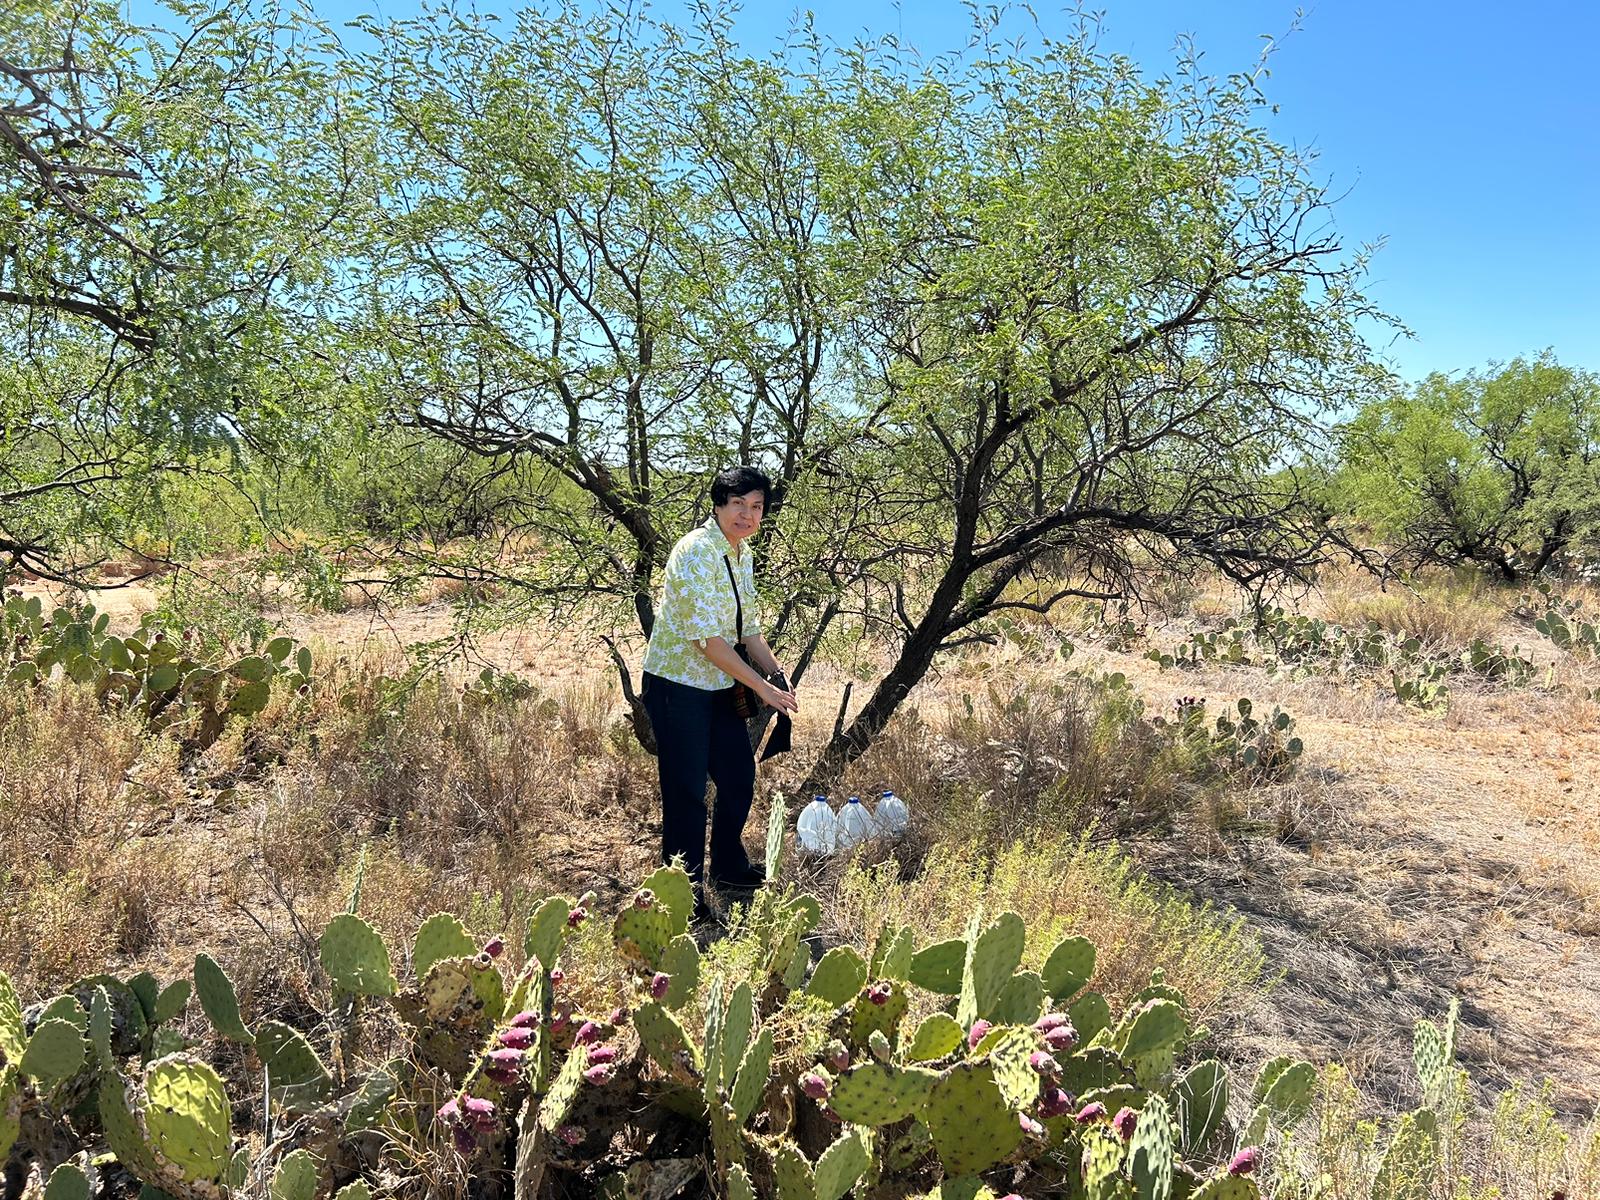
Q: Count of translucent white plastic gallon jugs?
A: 3